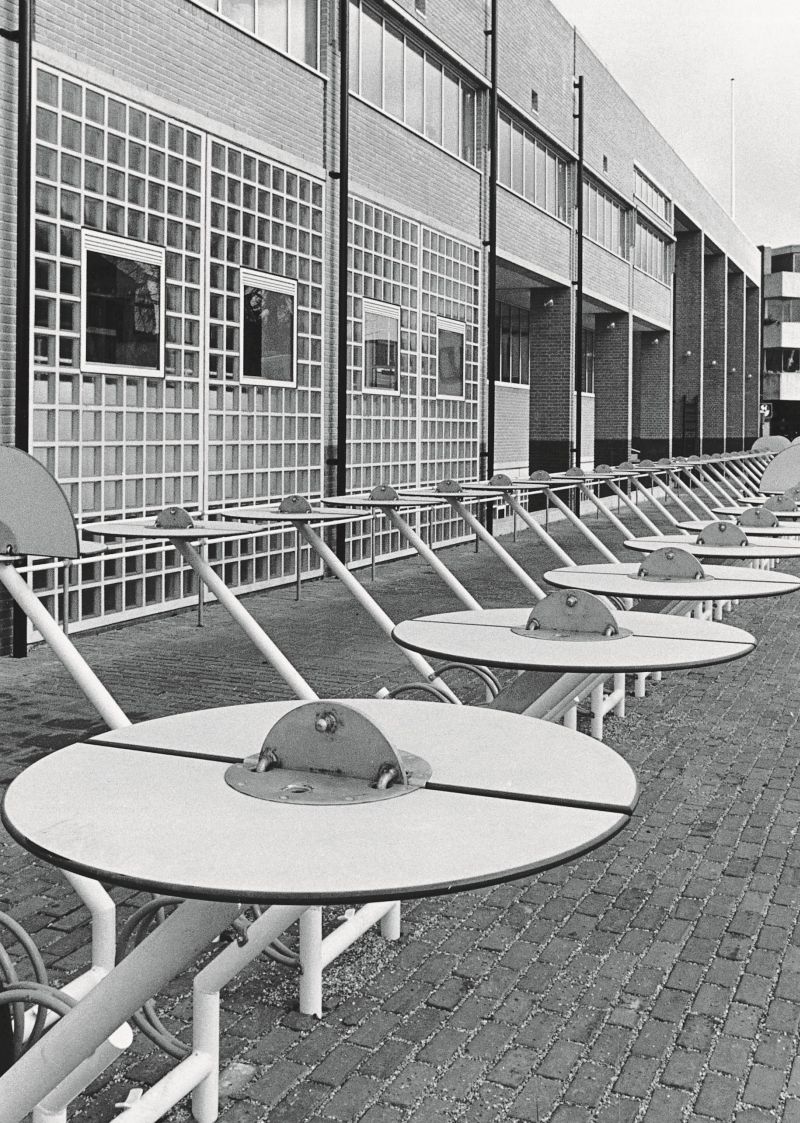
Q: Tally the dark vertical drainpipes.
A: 4